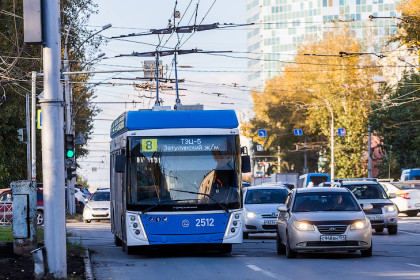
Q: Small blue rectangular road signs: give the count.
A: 3